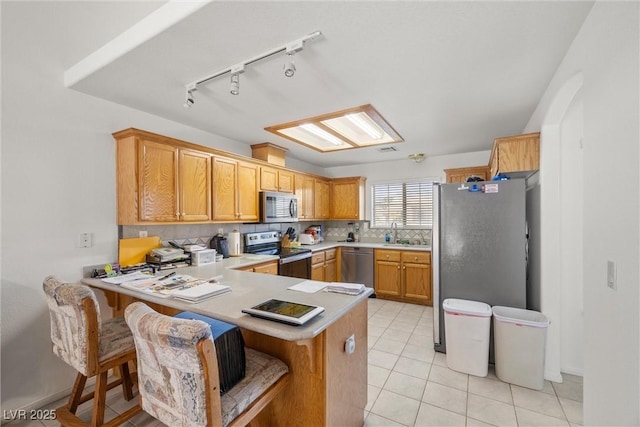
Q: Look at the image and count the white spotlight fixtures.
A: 3